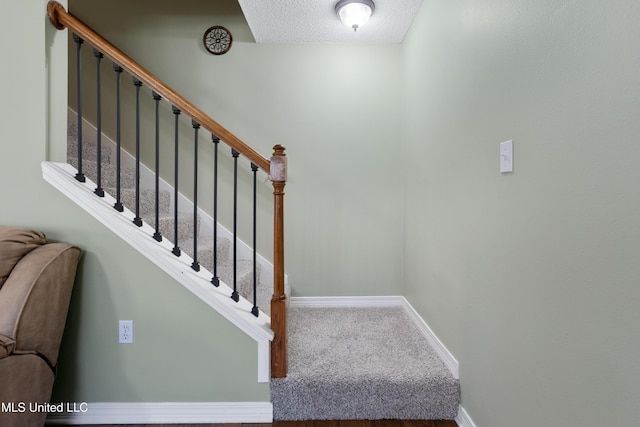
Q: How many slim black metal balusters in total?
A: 10